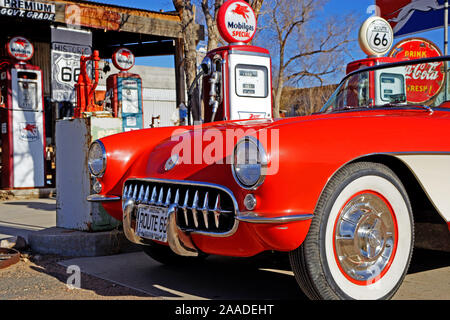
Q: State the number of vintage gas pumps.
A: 4